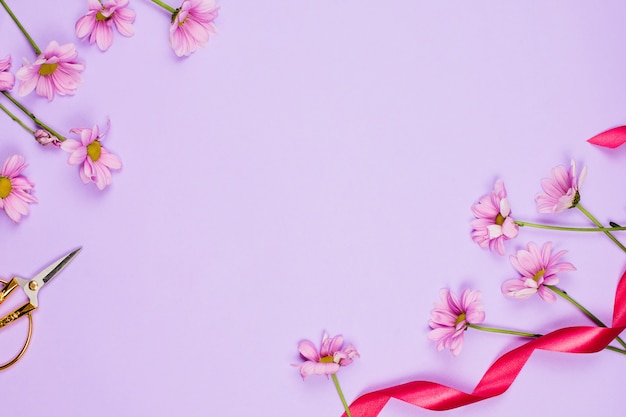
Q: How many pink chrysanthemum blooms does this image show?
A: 11